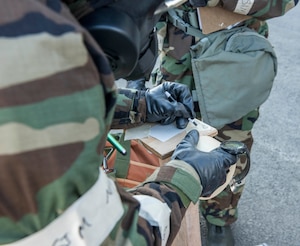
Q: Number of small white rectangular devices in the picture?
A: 1